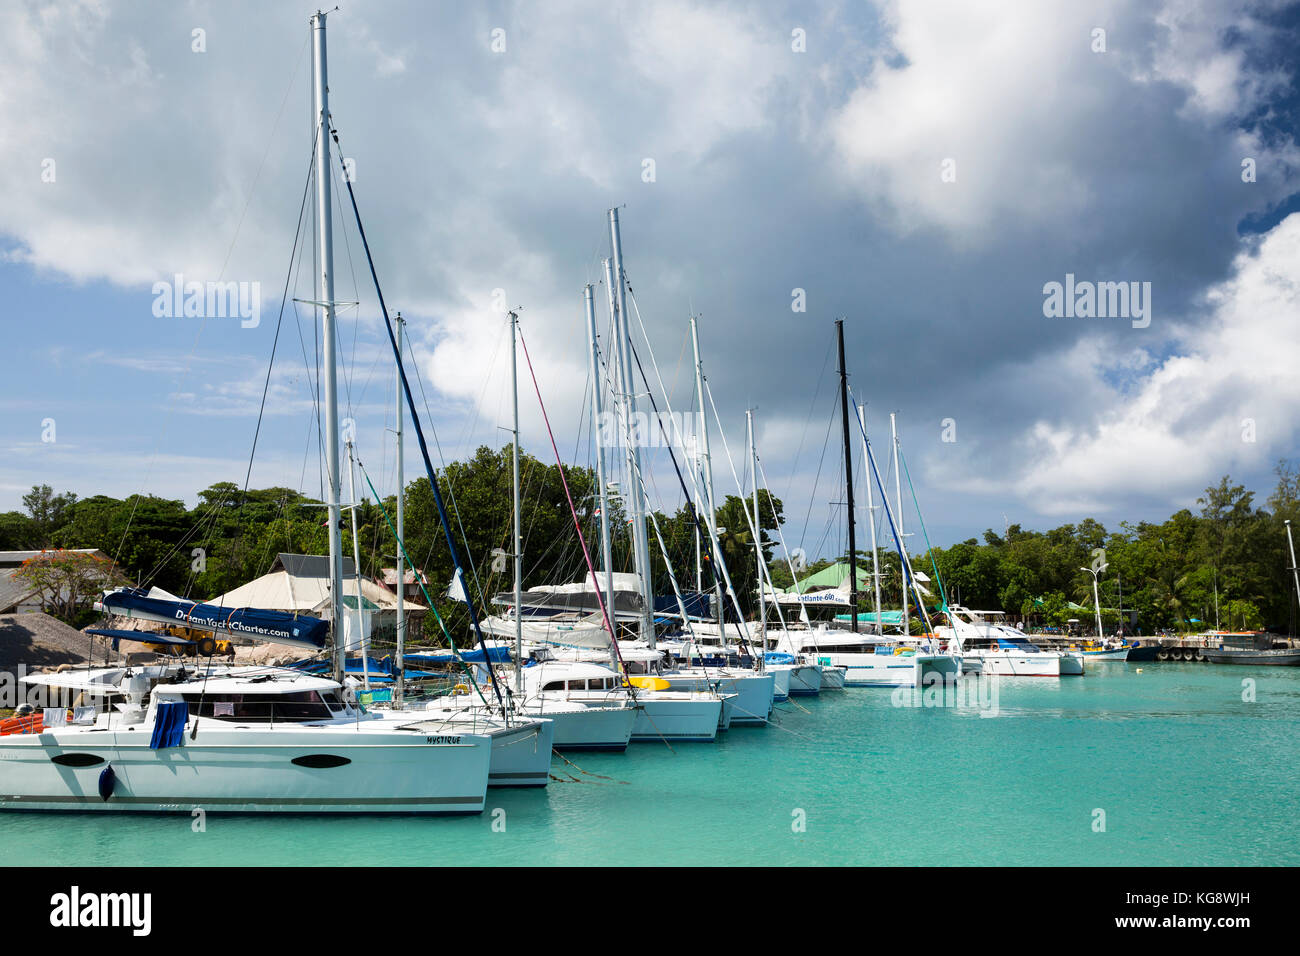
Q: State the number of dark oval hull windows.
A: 2